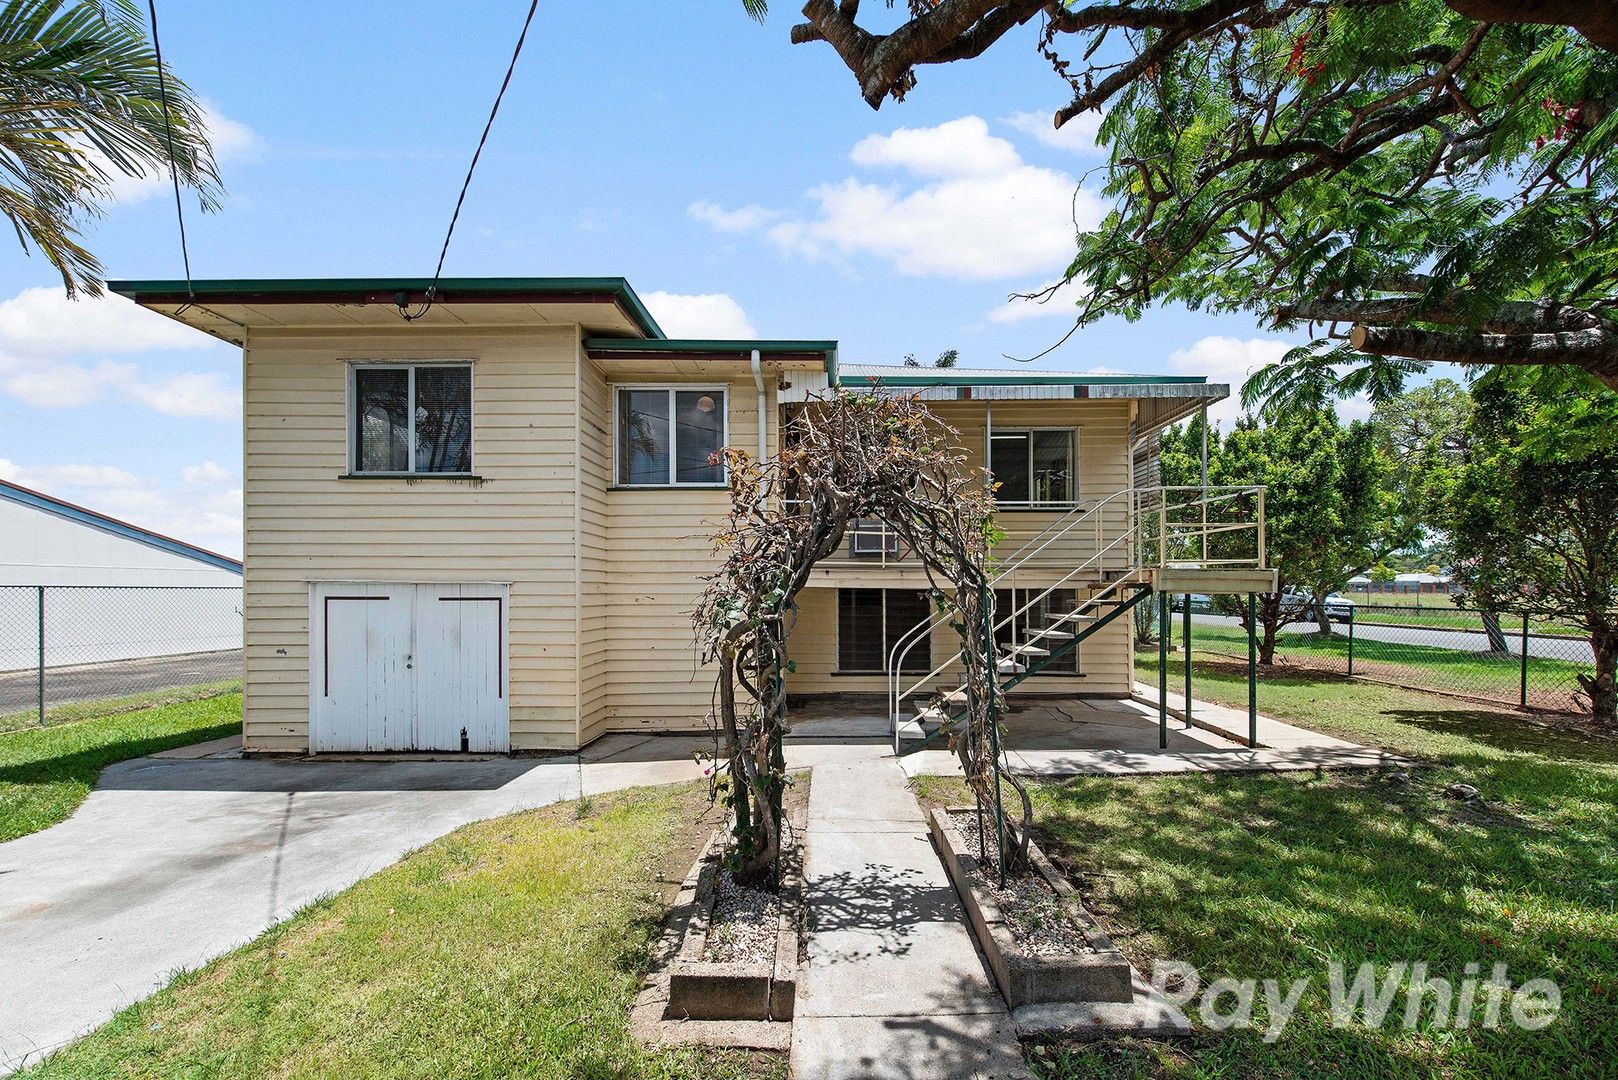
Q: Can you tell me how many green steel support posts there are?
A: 3